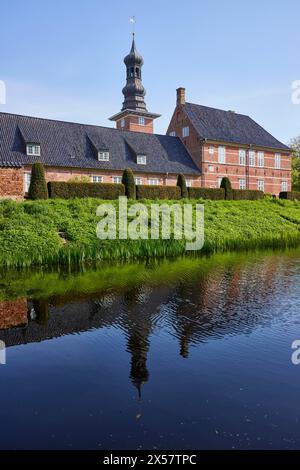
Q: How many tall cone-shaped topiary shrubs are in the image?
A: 4